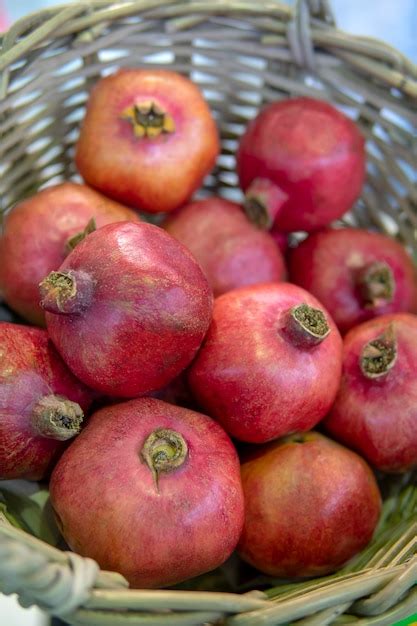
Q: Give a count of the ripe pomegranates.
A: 11